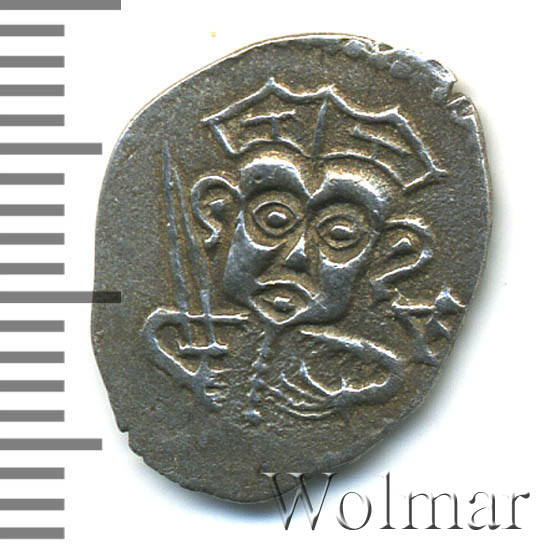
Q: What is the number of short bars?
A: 15